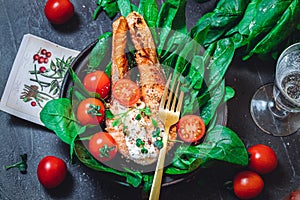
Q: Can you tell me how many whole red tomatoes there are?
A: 7